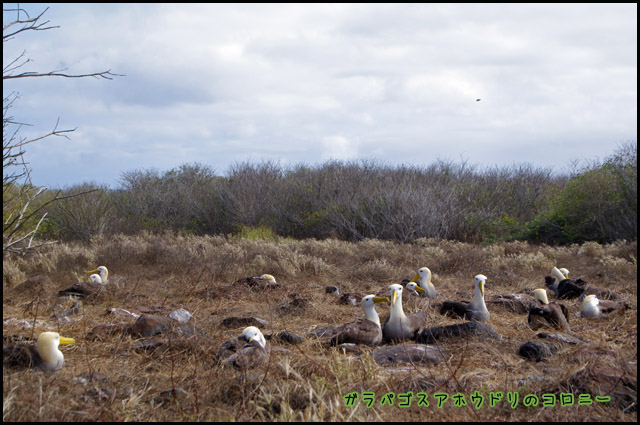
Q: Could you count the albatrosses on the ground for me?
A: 14